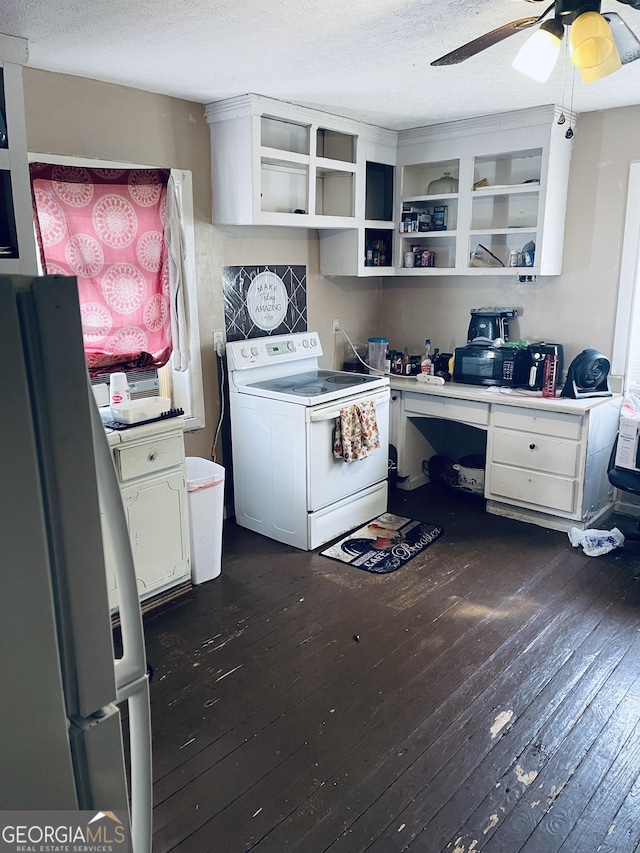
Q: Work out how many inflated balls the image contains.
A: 0